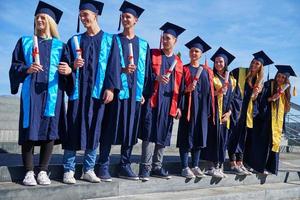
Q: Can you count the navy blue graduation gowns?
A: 8